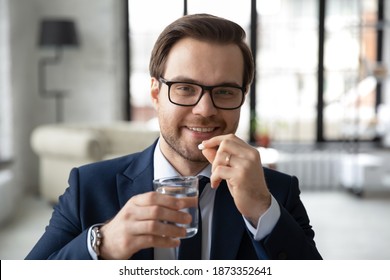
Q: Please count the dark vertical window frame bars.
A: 5